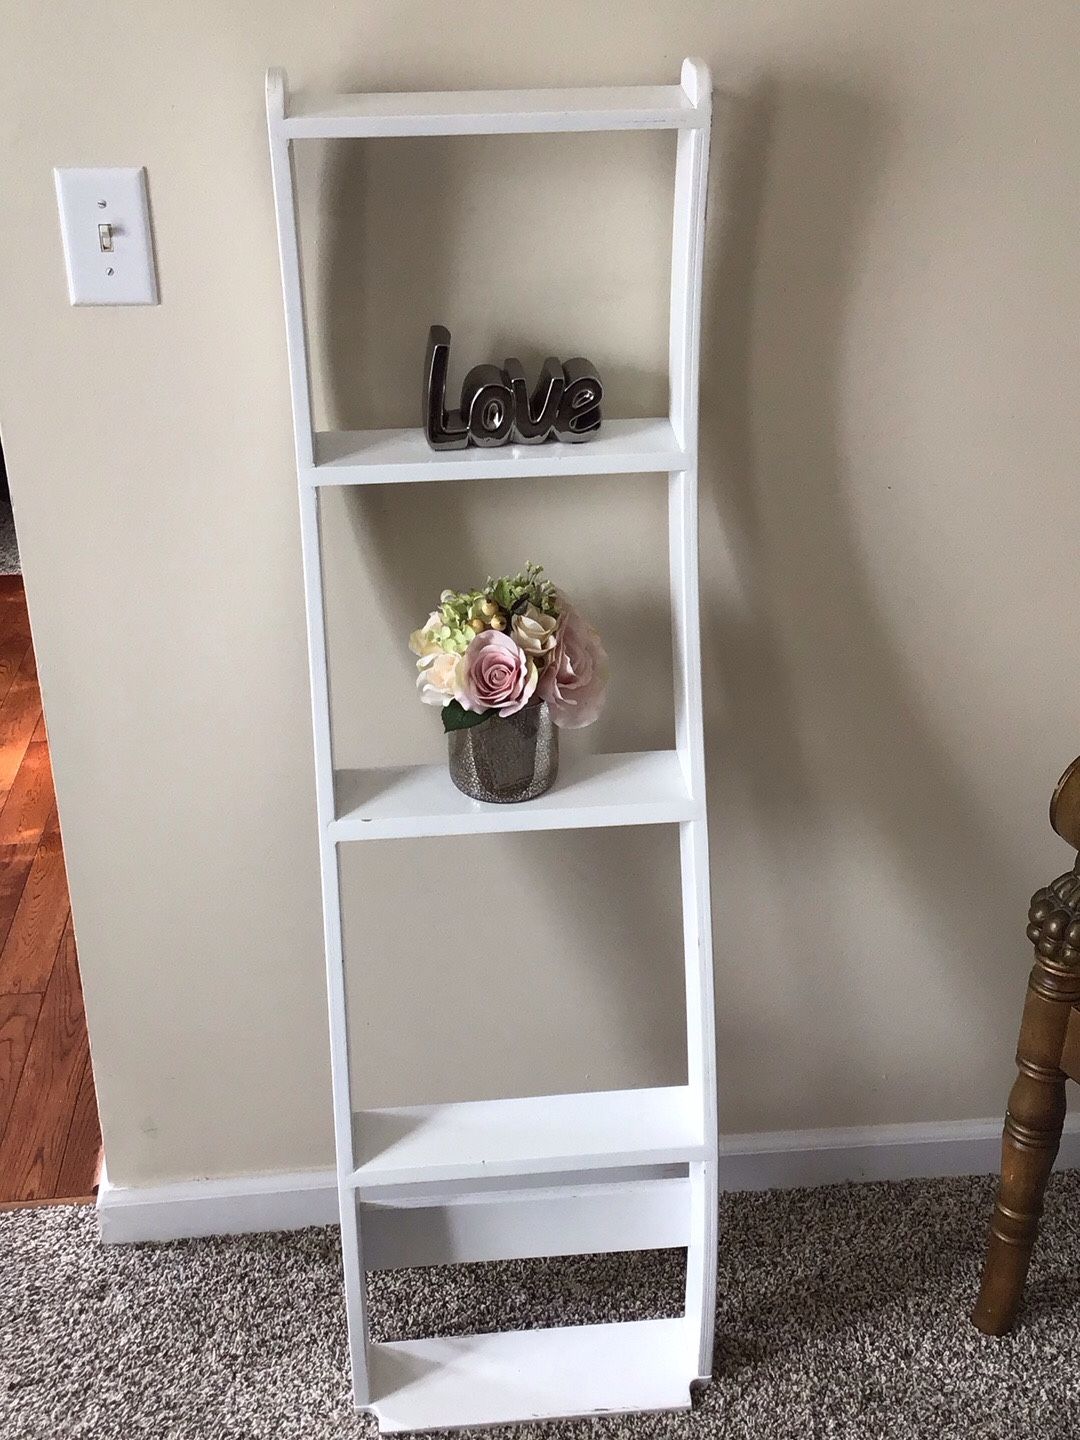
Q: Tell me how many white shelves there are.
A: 5